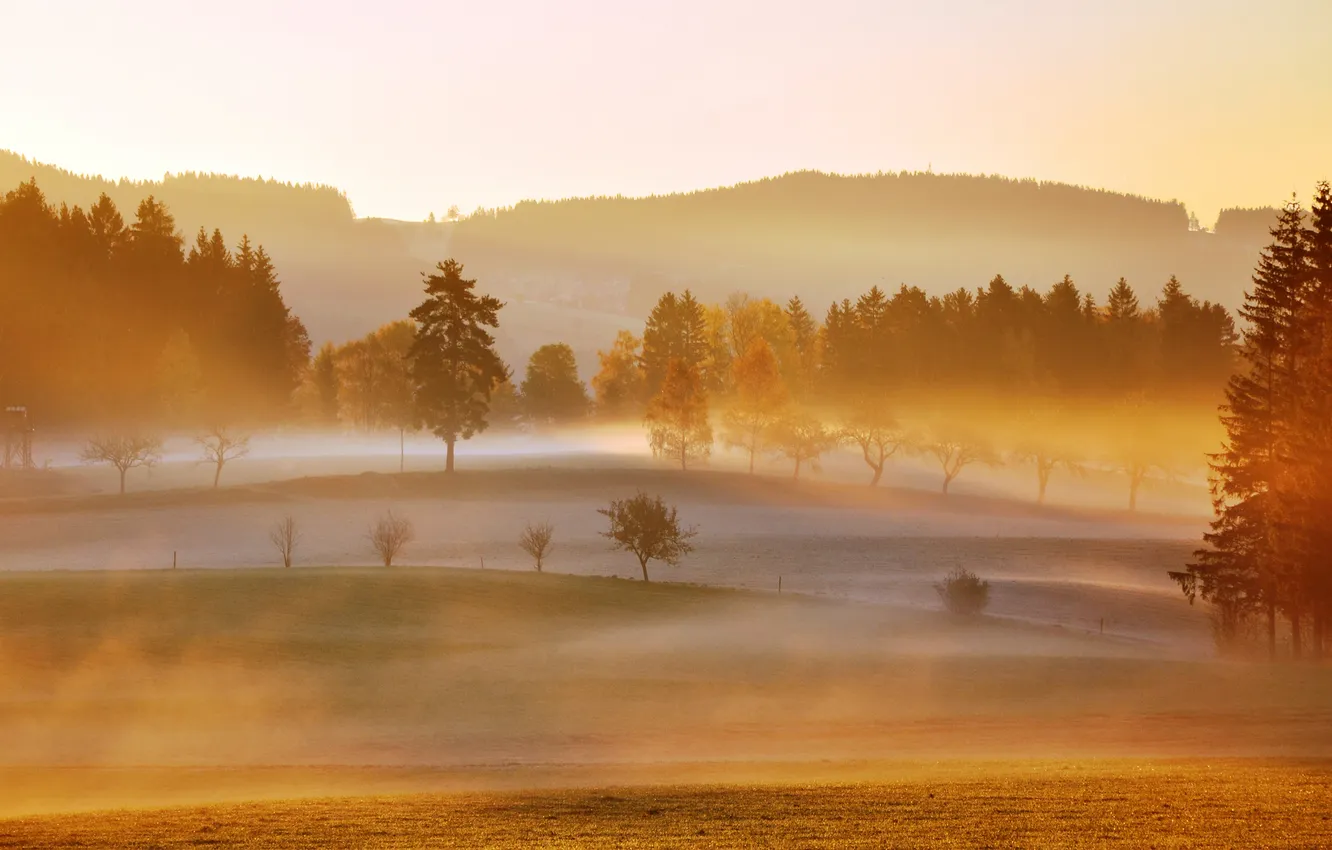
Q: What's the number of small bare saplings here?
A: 3